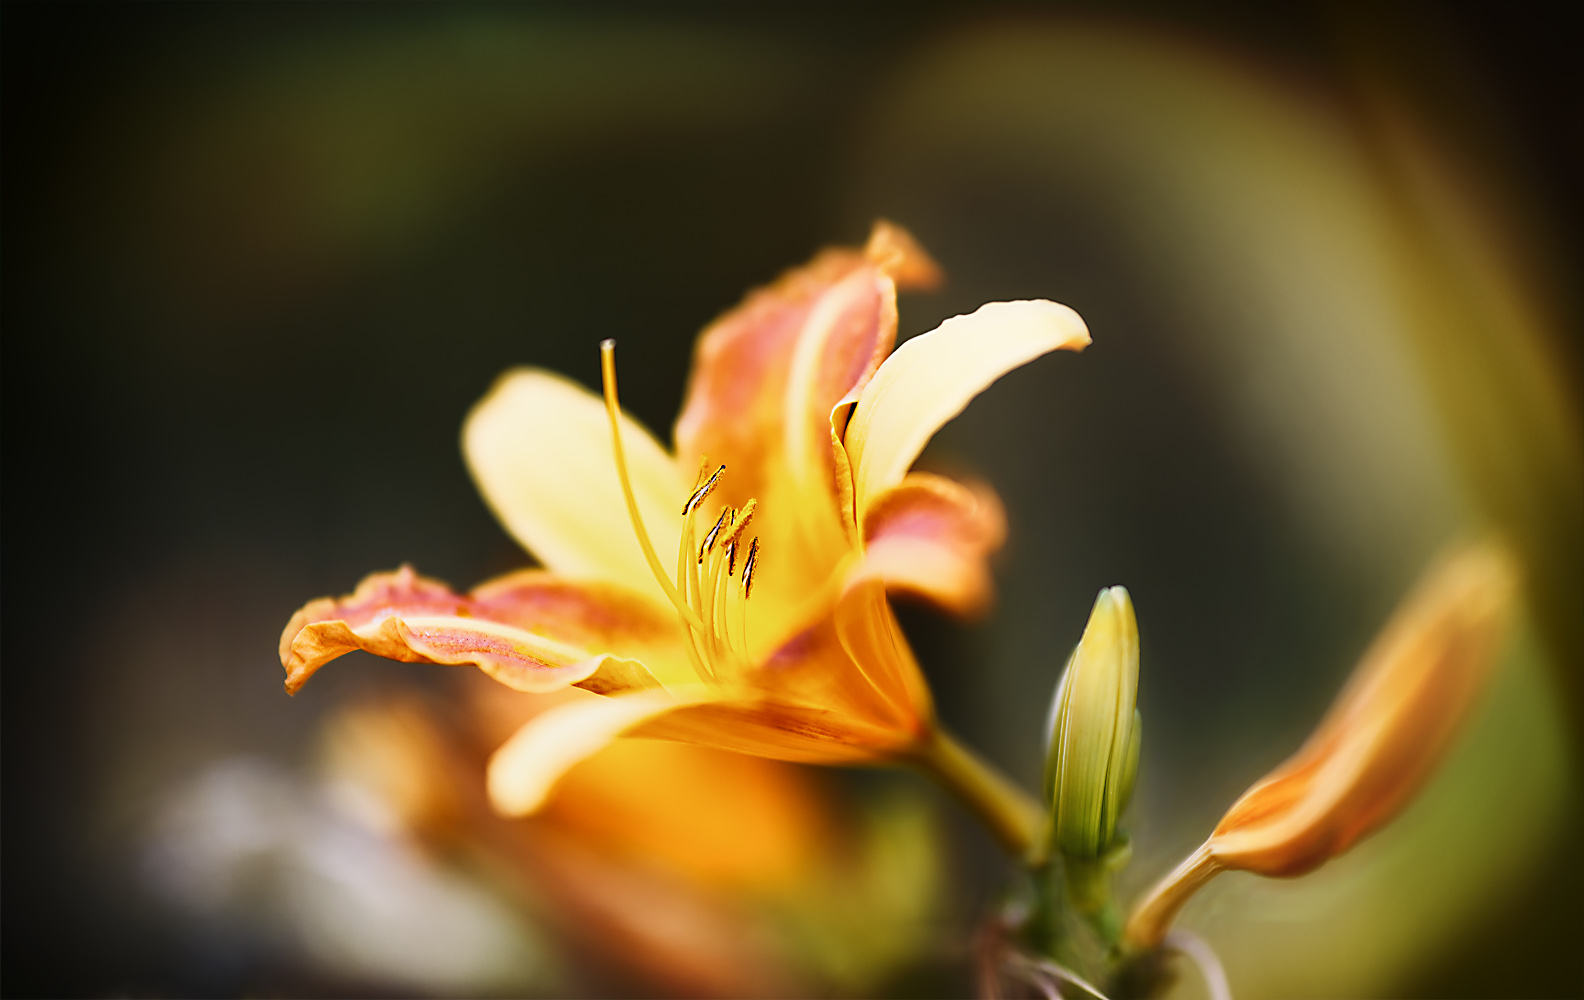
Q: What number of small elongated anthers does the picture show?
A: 6